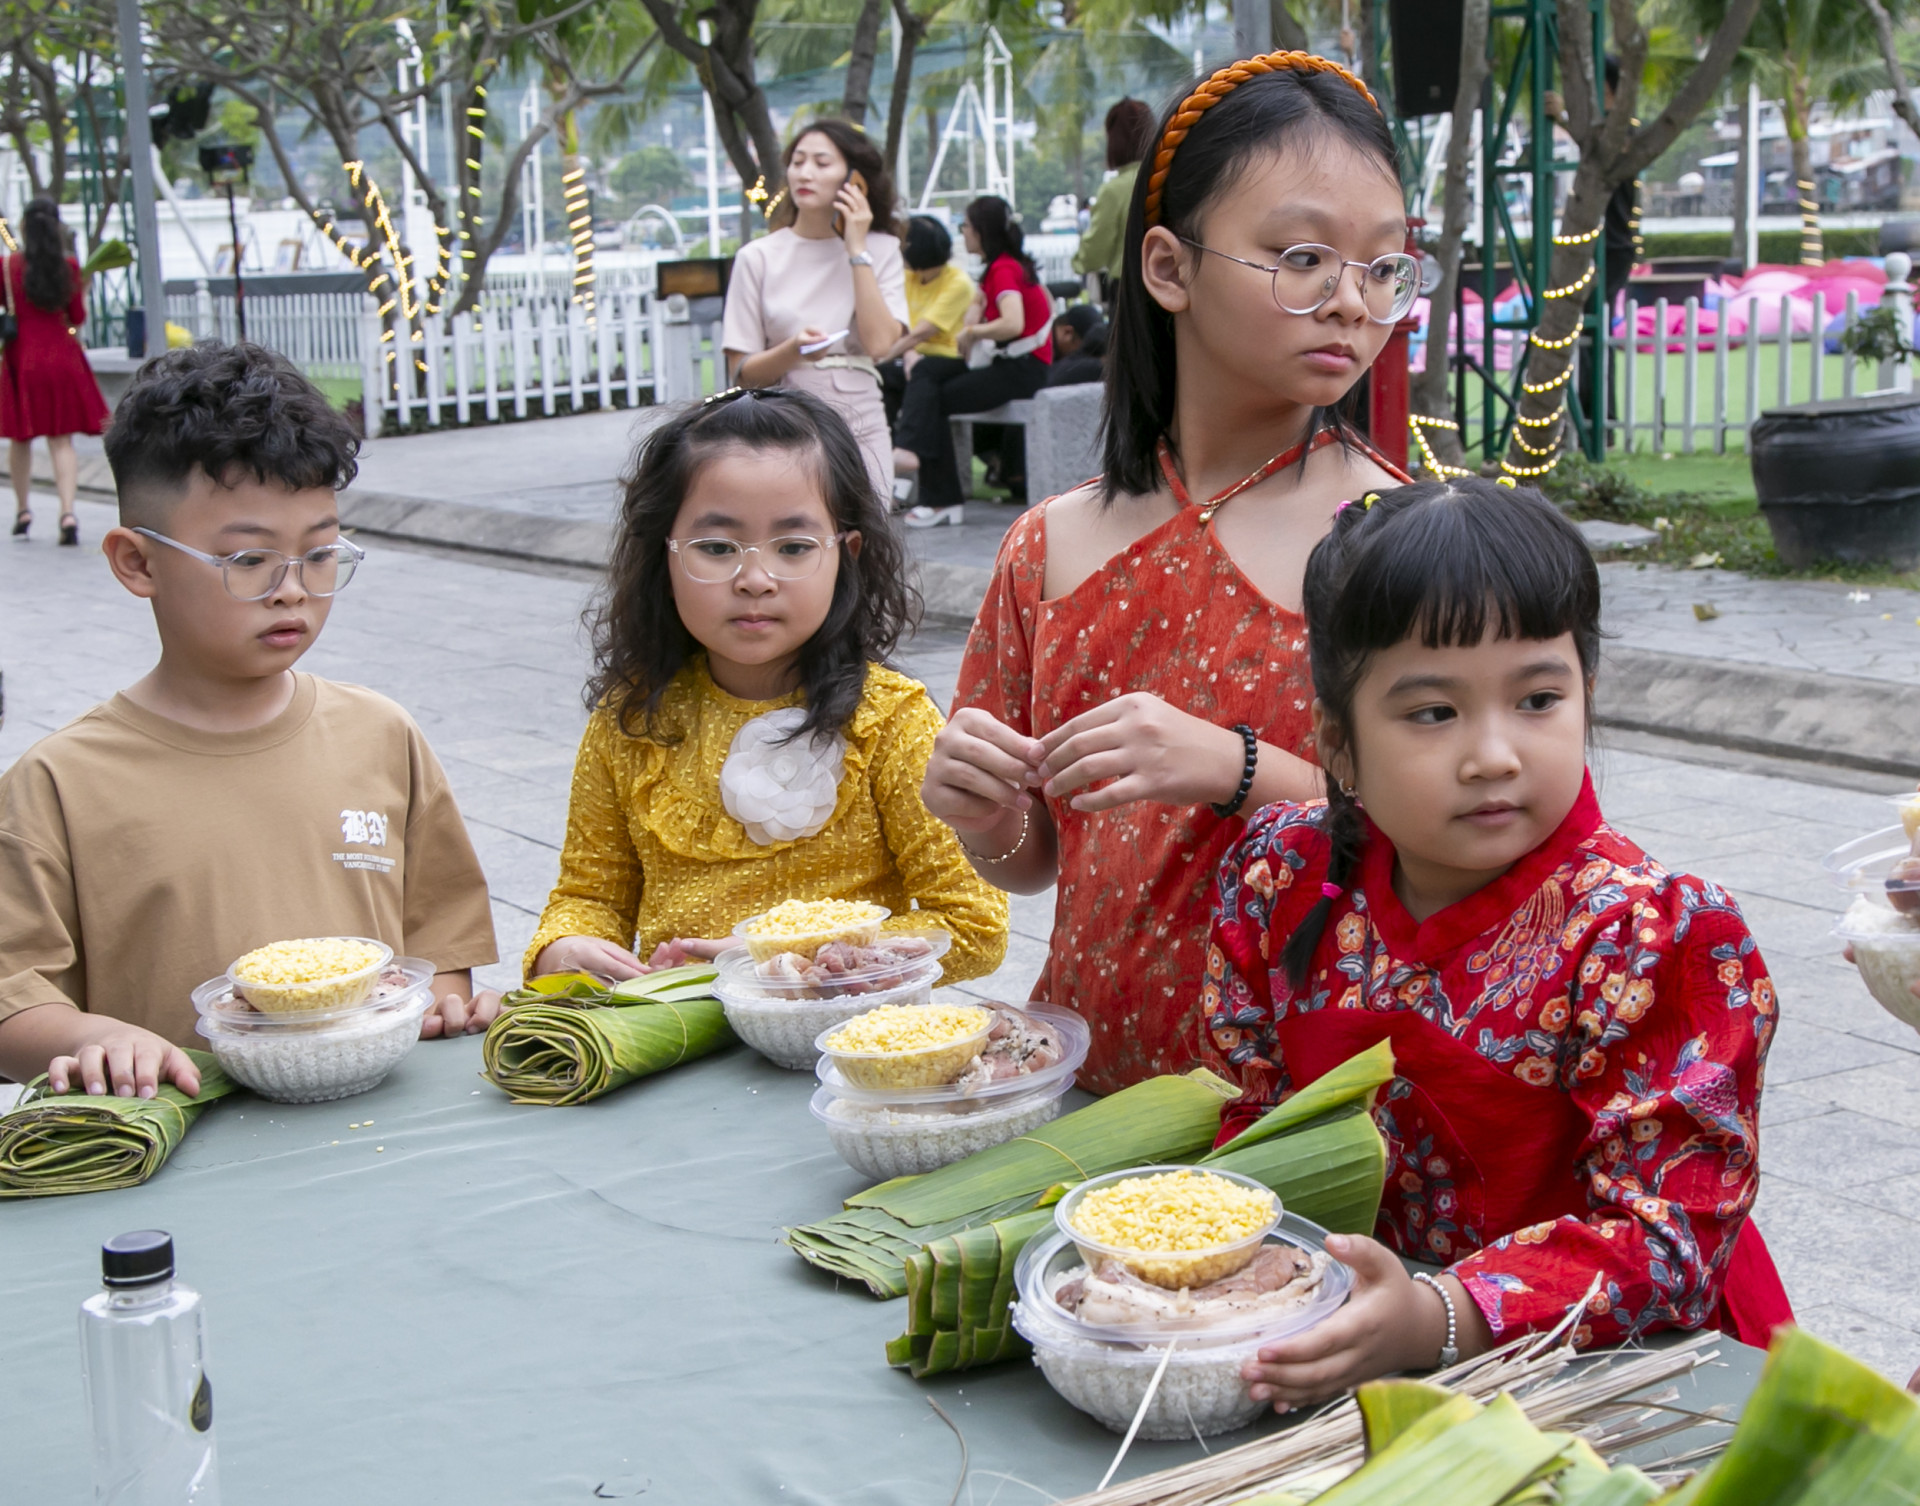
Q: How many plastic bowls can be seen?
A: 15